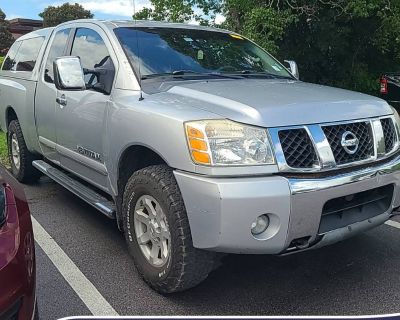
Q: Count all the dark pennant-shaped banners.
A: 0